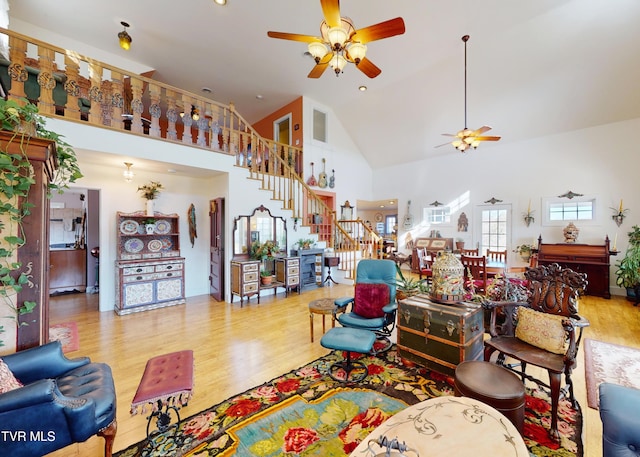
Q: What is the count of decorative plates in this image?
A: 5